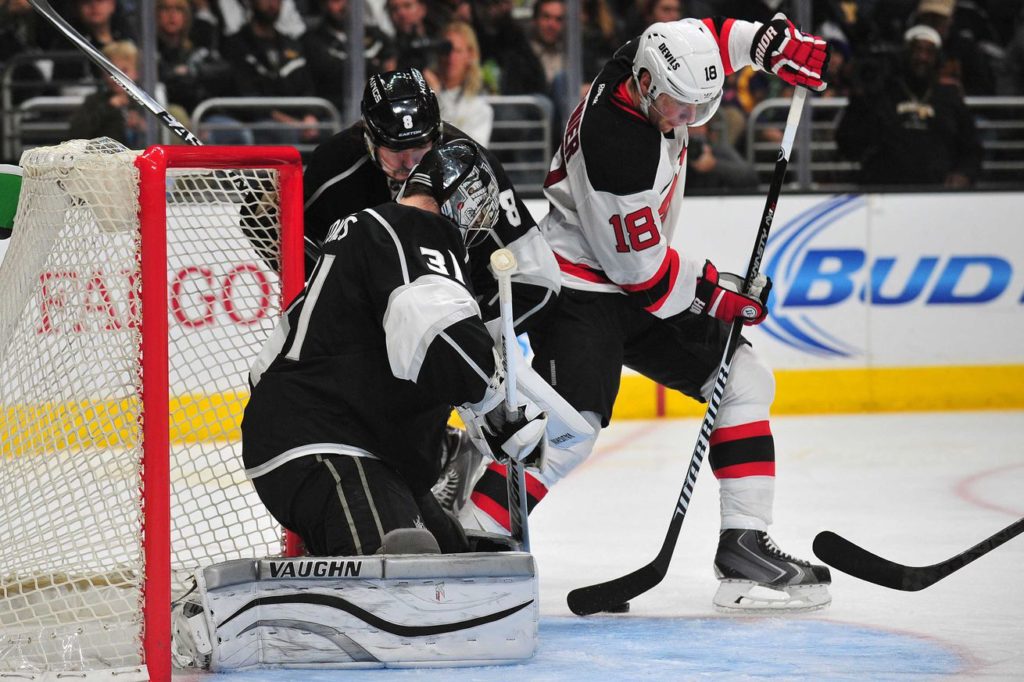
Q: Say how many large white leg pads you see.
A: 1